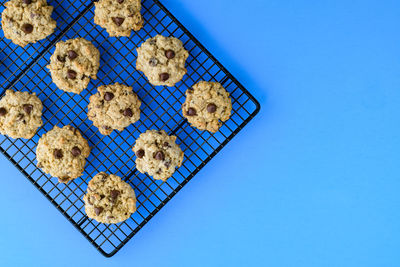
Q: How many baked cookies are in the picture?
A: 10